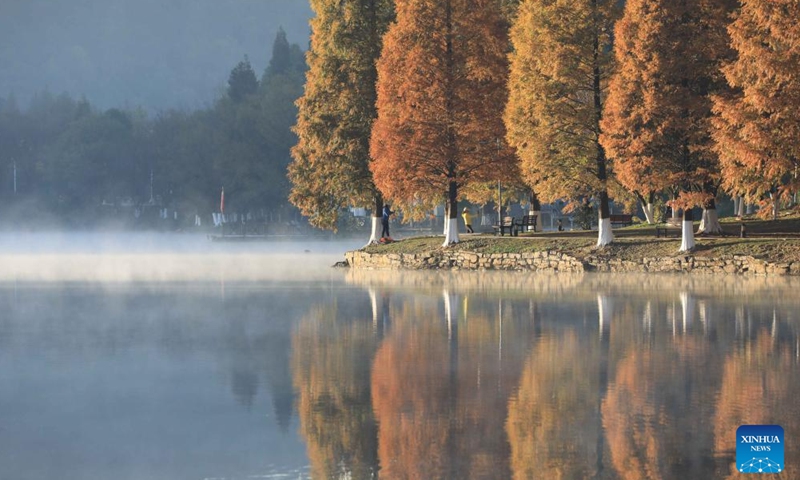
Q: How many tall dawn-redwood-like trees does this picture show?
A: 5